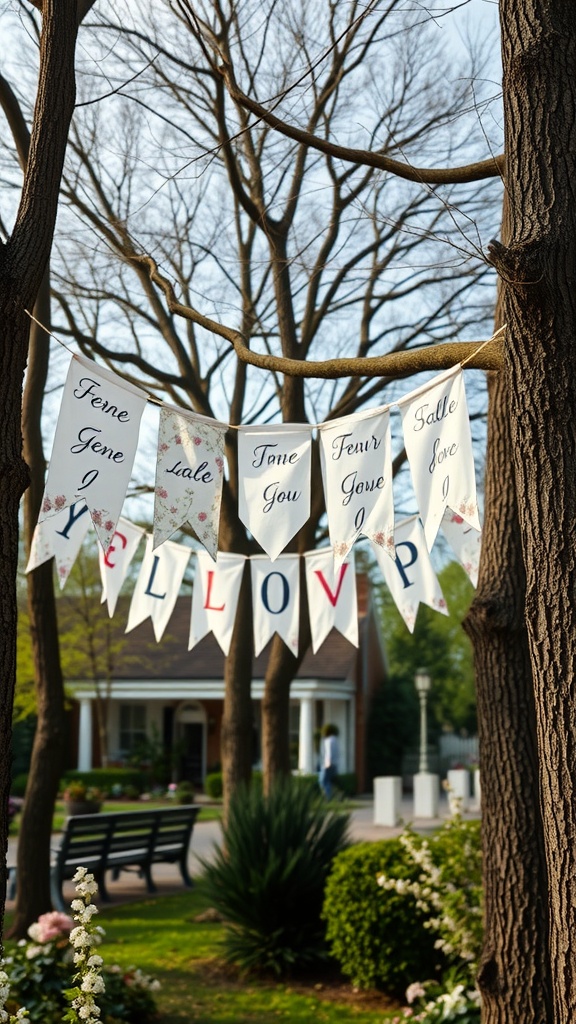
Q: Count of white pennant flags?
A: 13